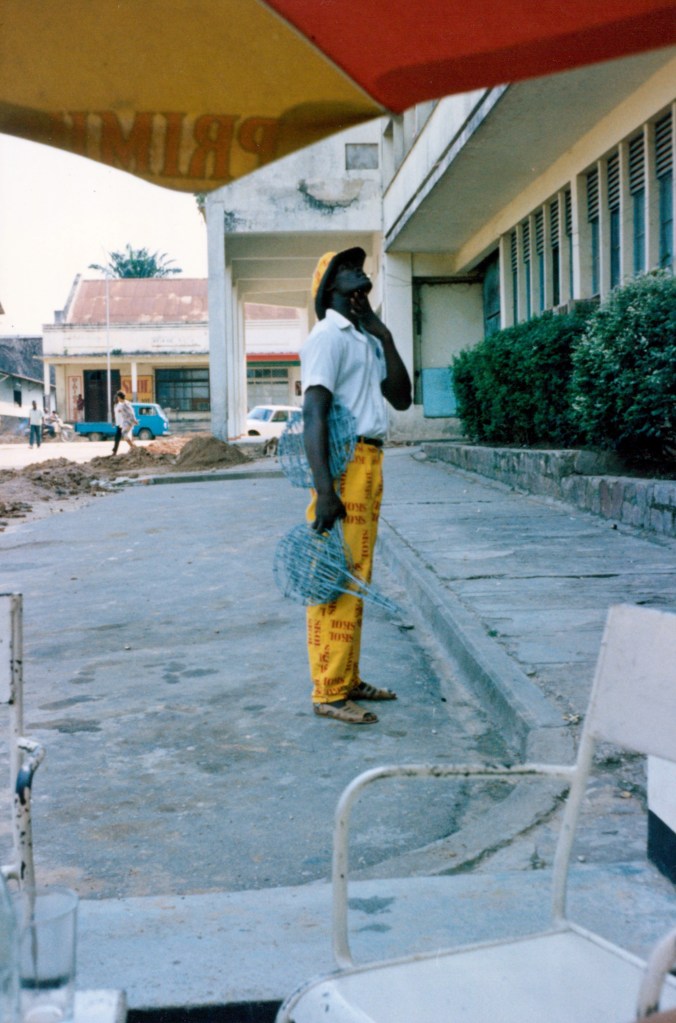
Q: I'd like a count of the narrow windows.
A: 9